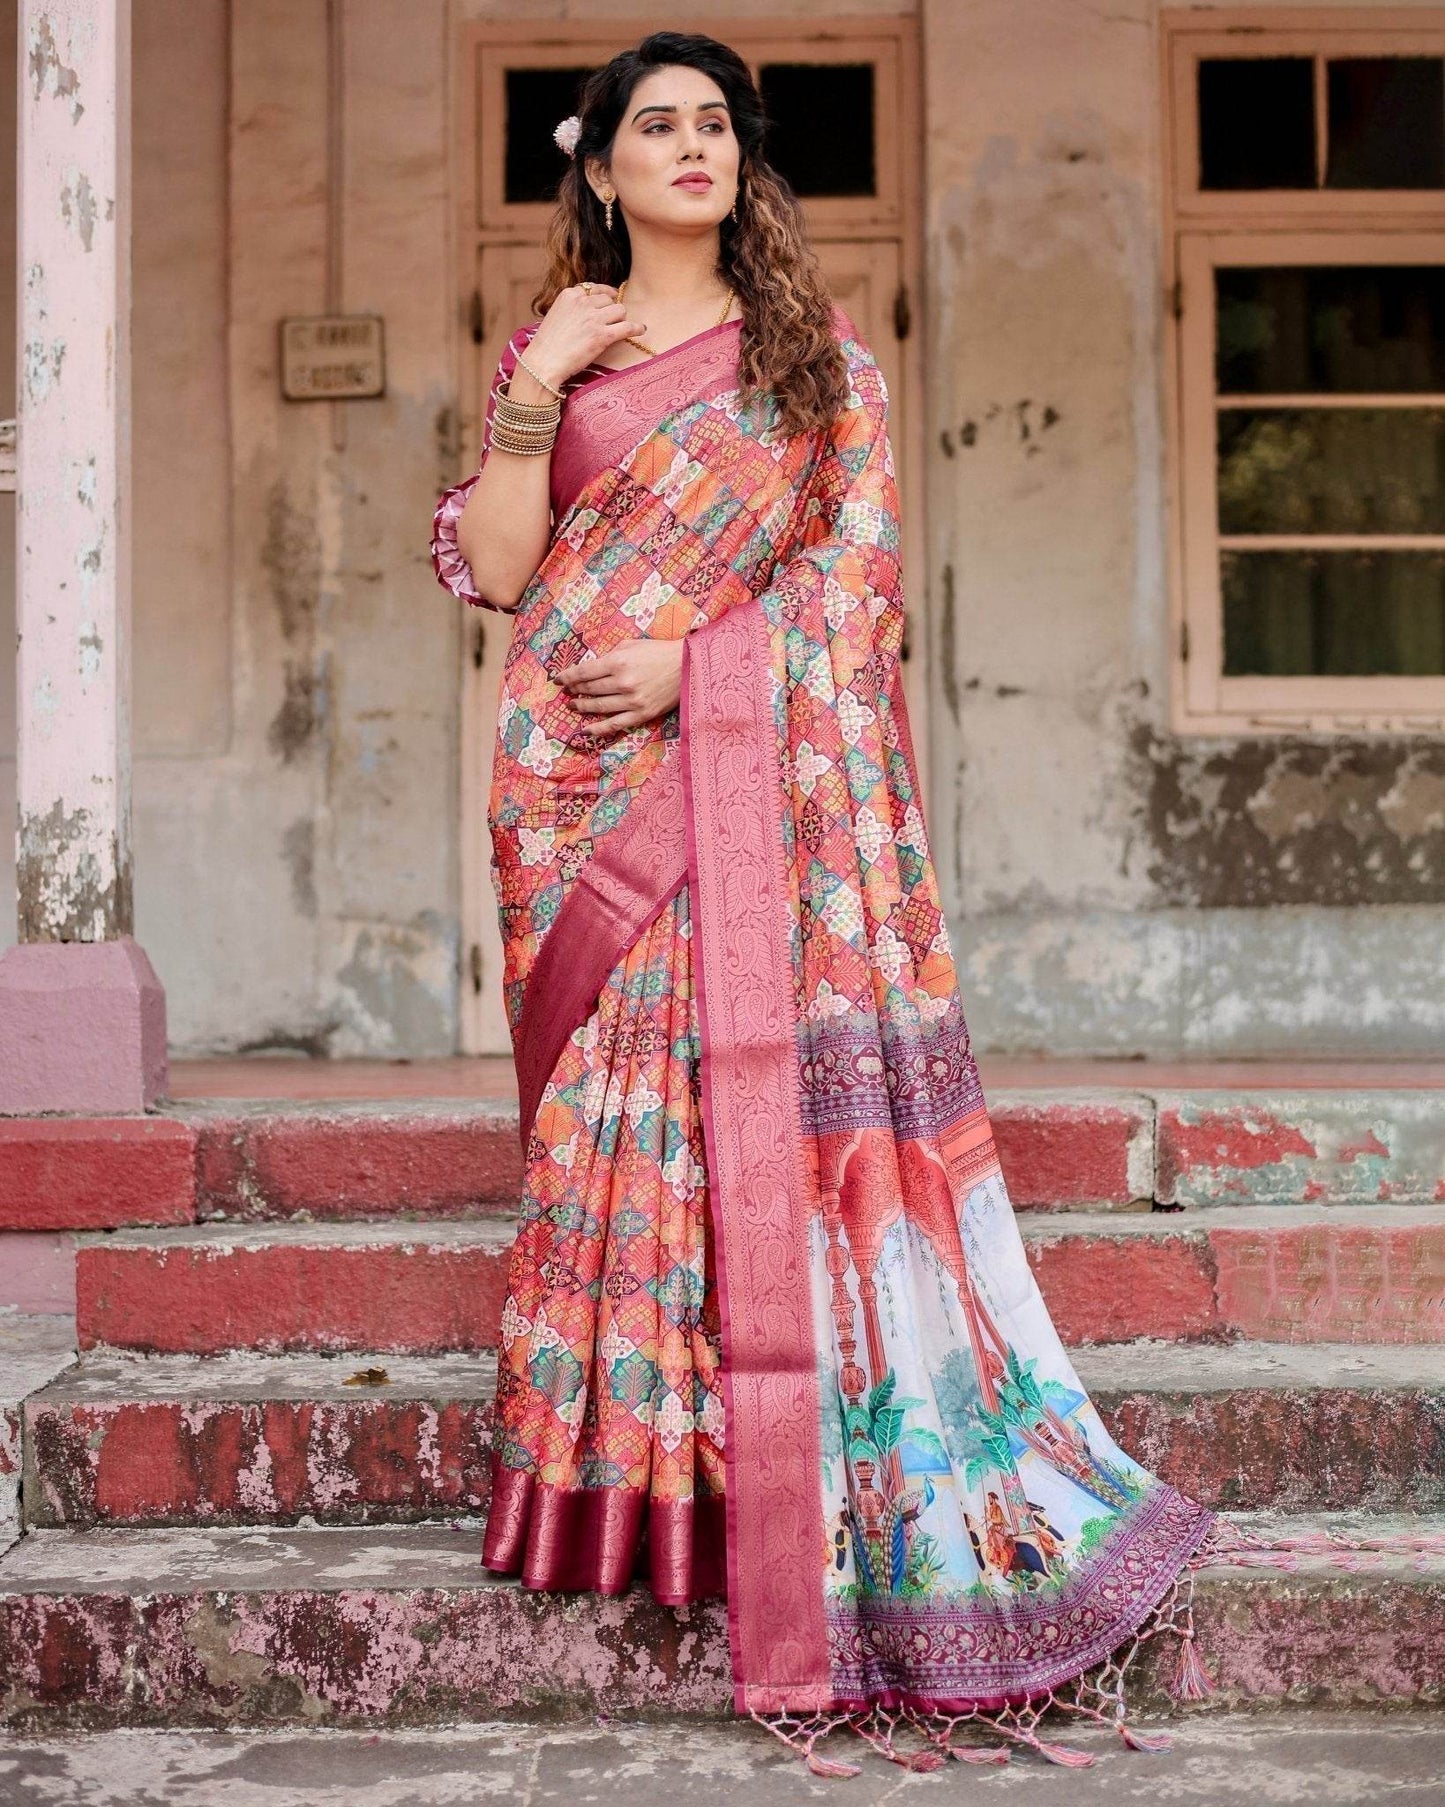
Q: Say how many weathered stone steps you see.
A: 4